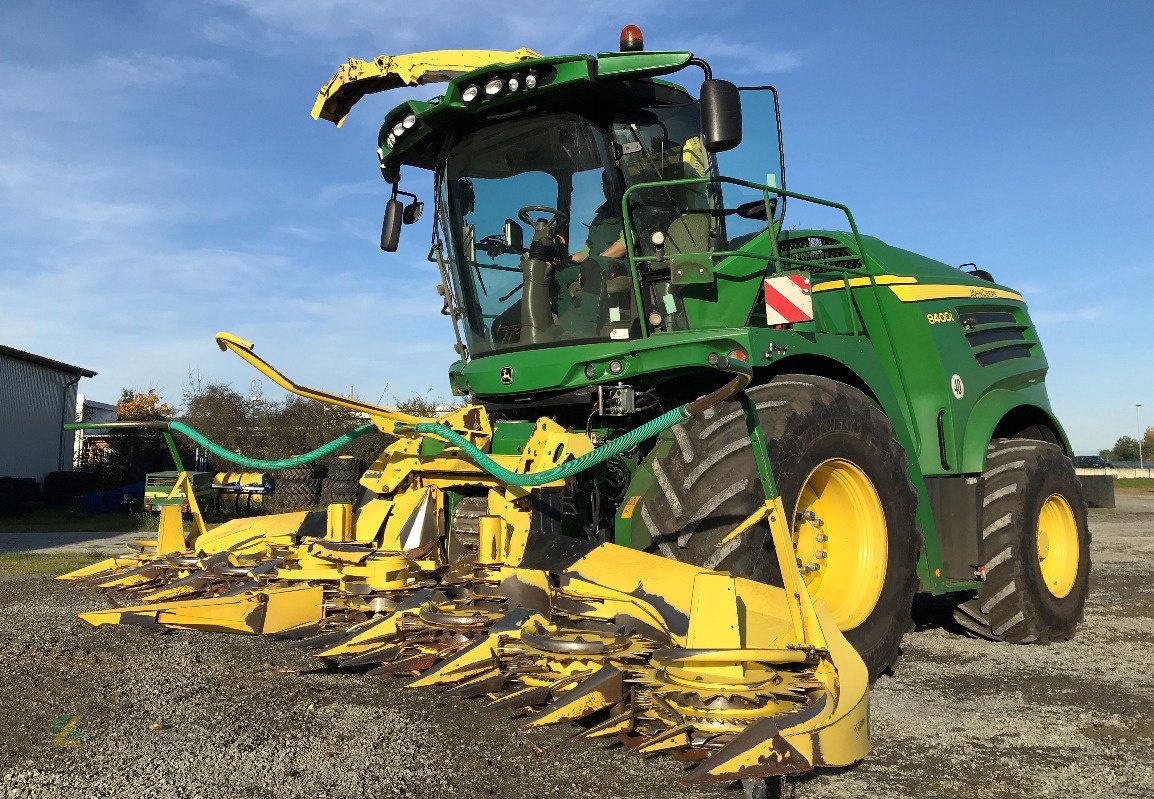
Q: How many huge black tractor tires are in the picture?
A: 2